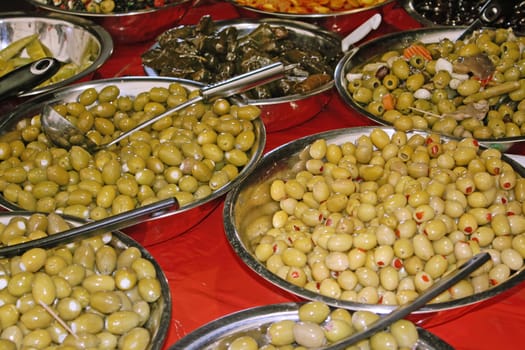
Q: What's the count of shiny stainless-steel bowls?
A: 10